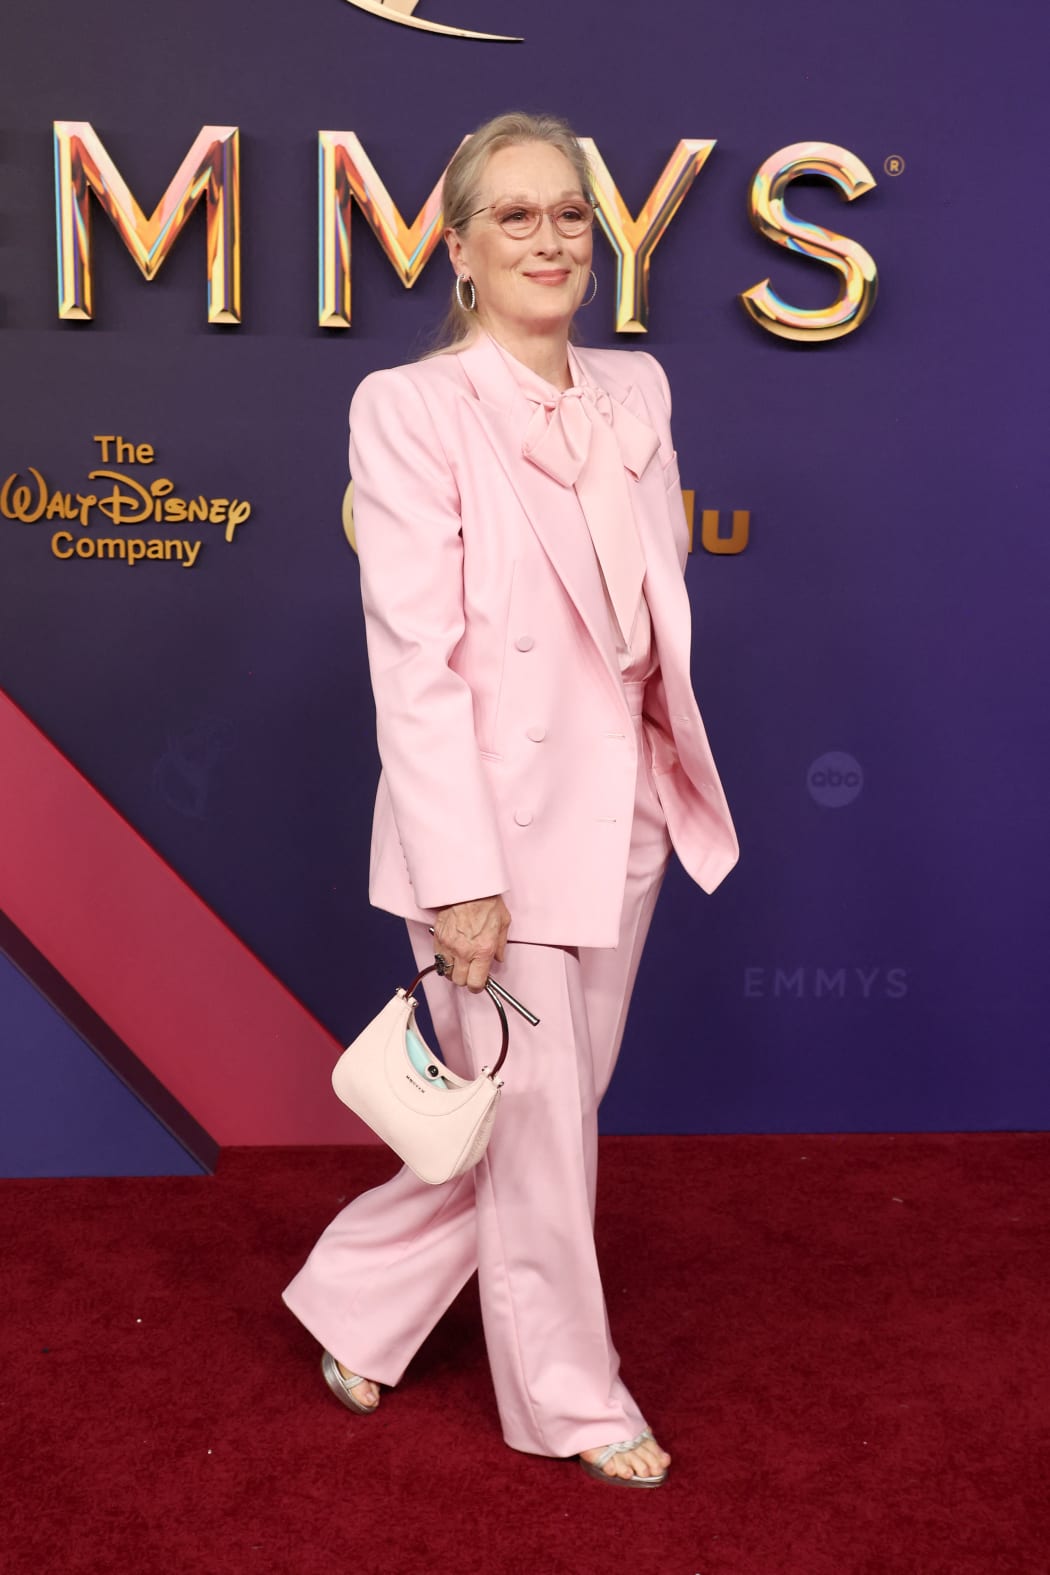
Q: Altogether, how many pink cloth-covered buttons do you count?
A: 3